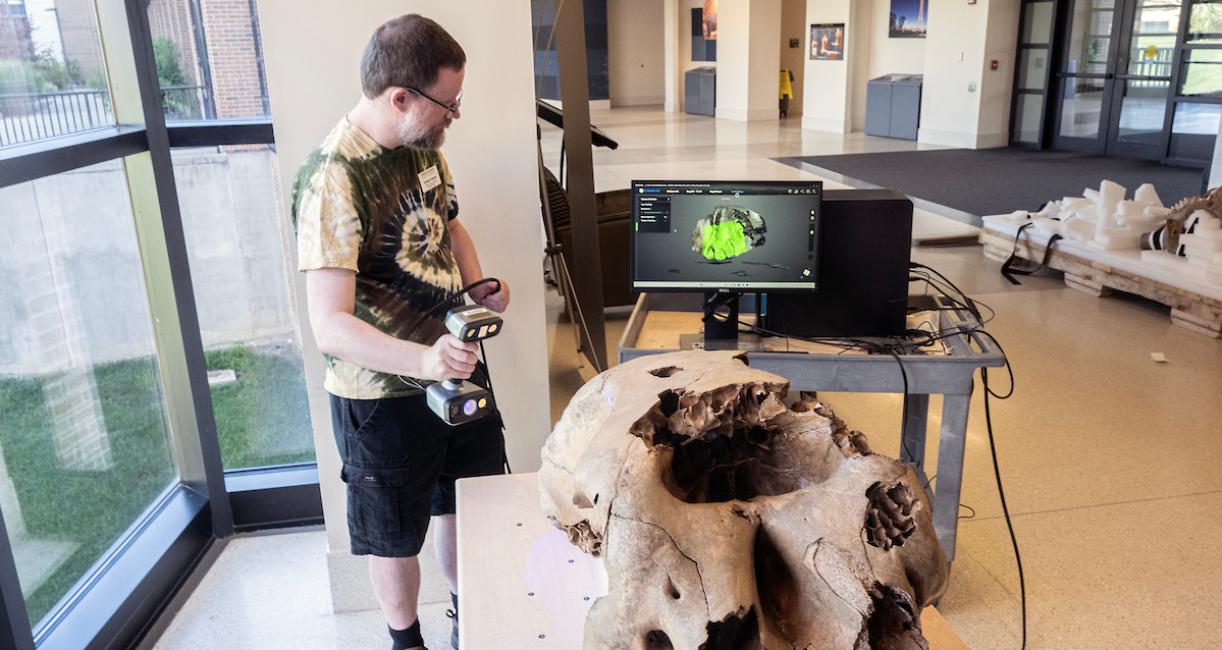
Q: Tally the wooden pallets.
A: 1